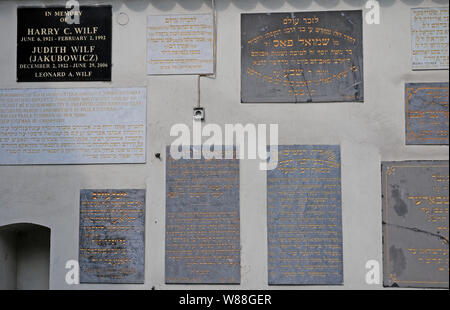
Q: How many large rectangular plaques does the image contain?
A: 10